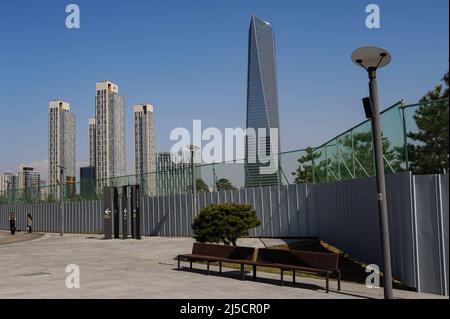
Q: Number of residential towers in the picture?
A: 4